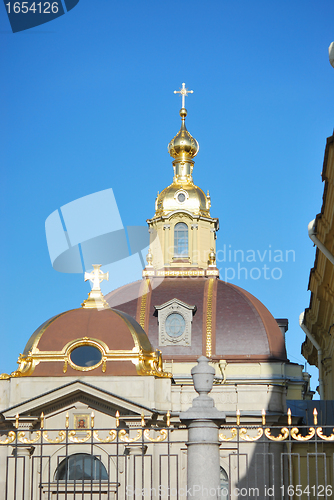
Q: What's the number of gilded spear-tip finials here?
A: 11